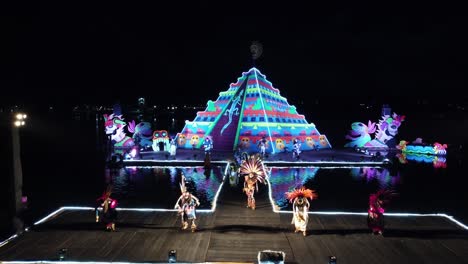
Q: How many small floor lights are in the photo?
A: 3